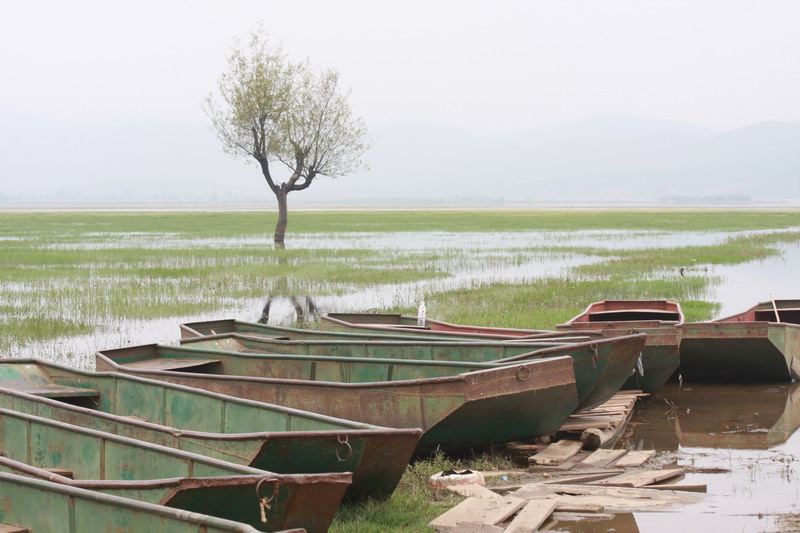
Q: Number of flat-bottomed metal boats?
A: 9